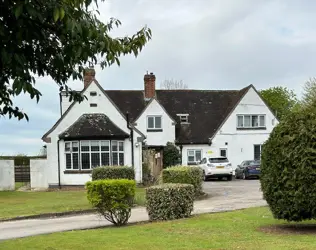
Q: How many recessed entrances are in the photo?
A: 1